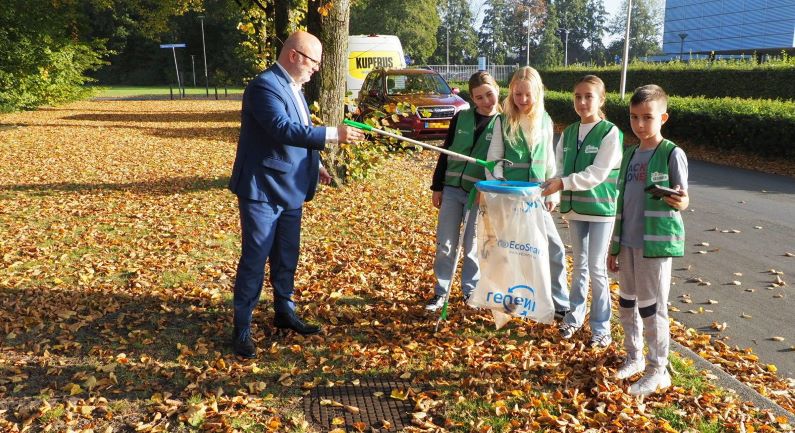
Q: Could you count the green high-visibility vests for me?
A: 4